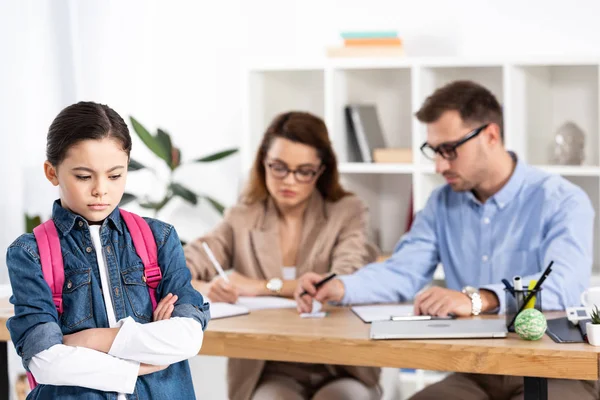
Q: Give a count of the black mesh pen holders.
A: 1